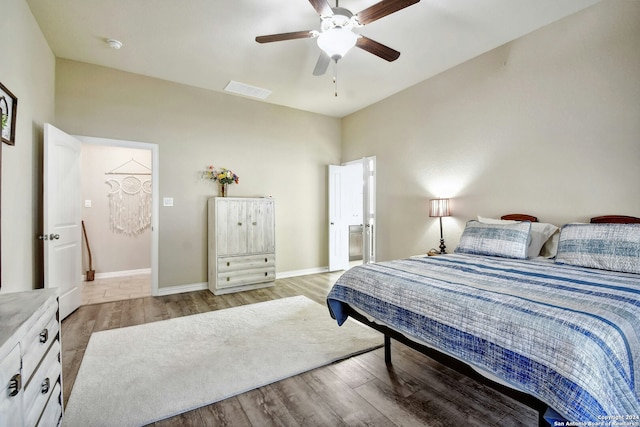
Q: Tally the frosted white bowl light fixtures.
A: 1